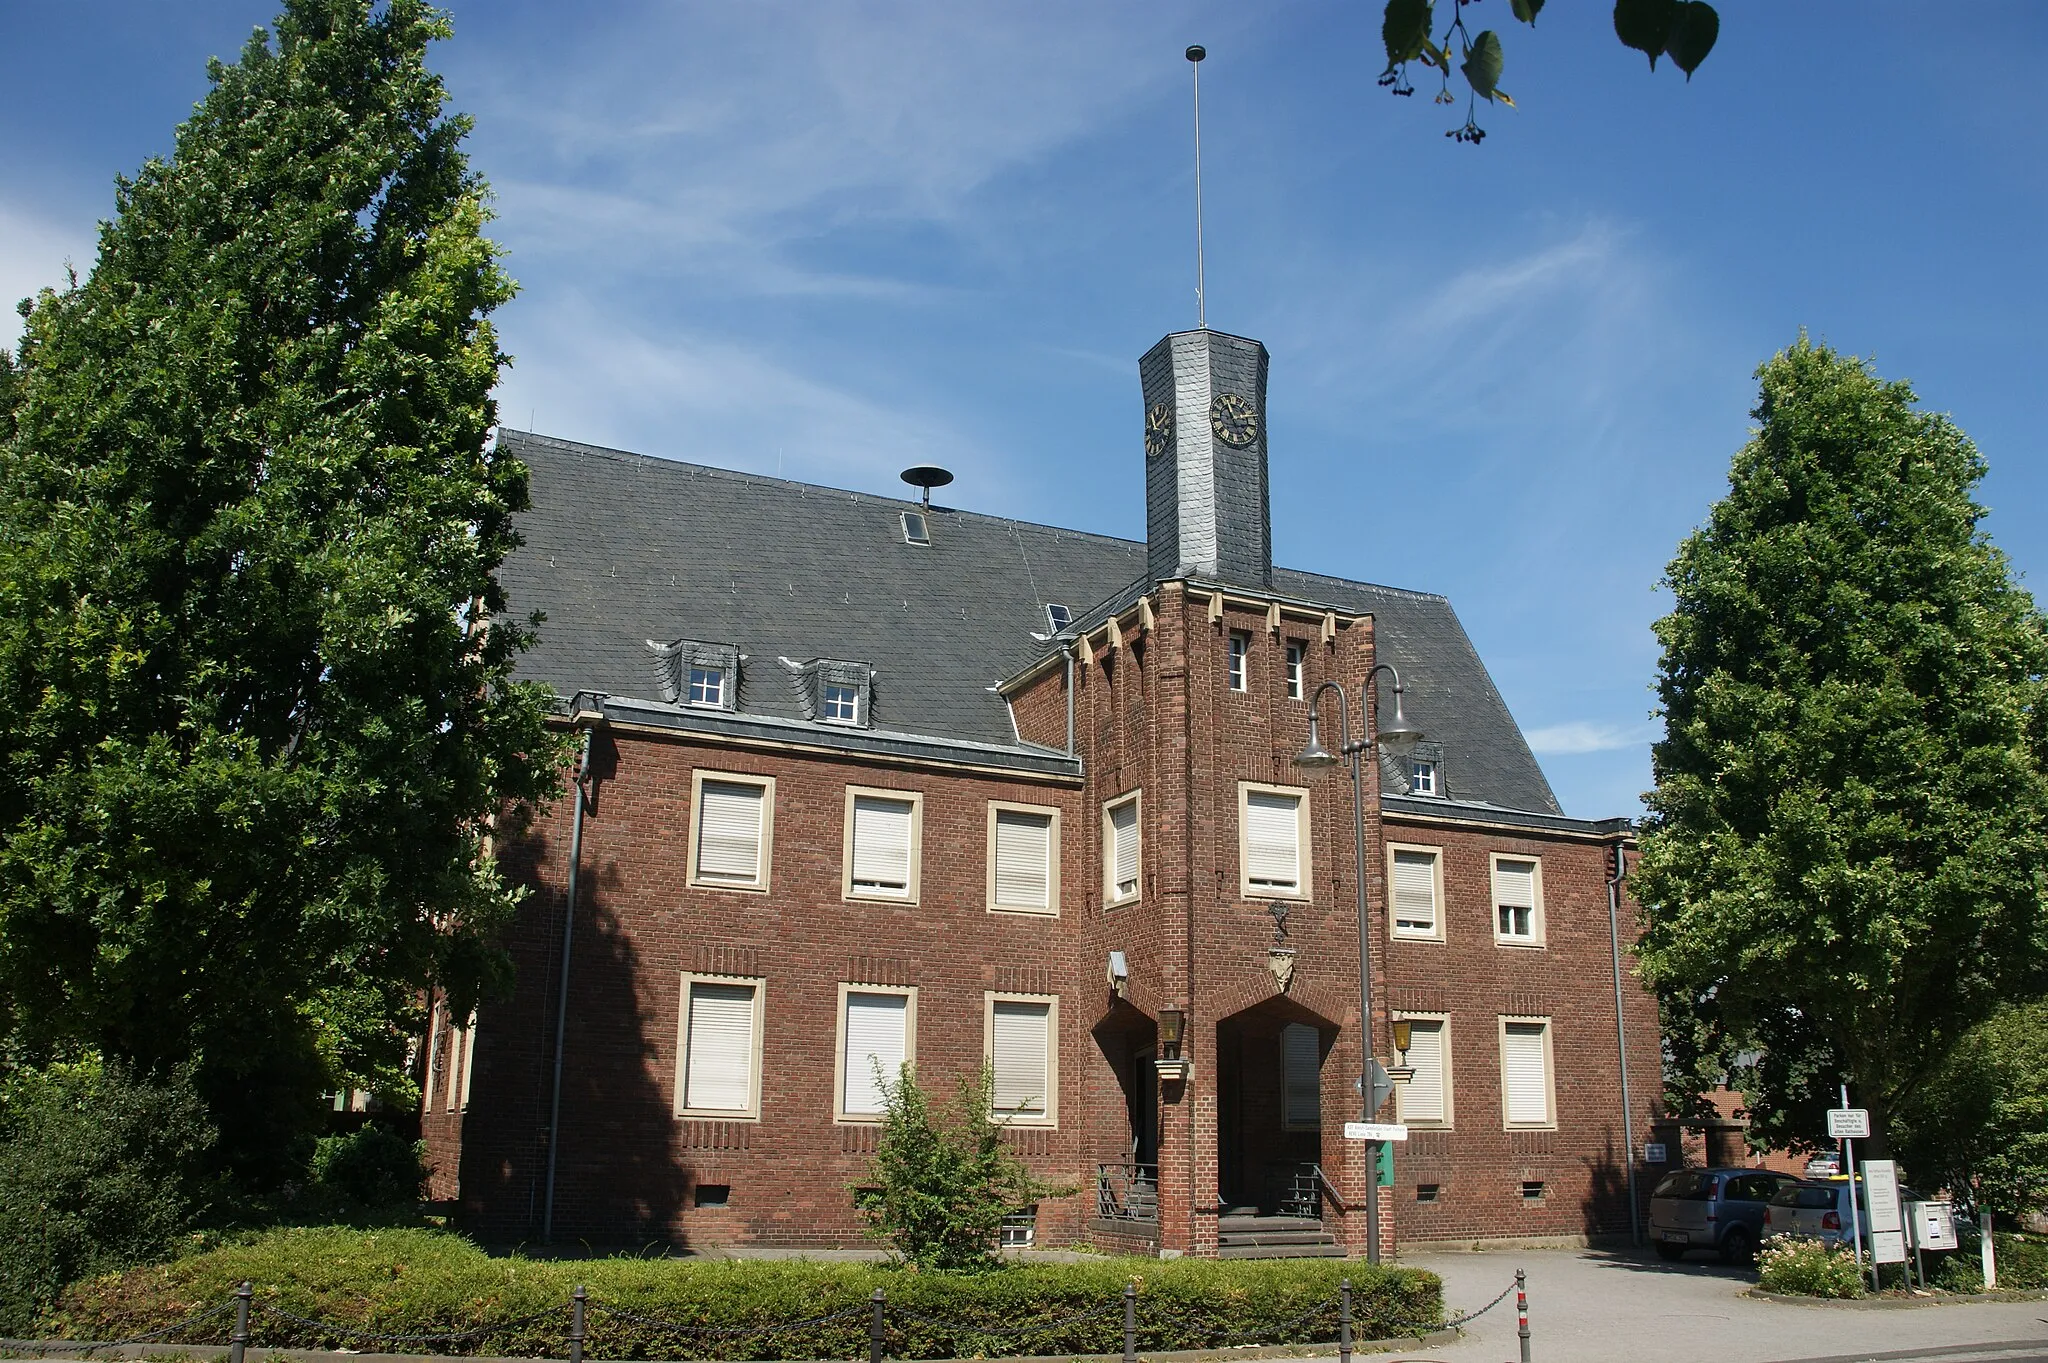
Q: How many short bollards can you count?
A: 6